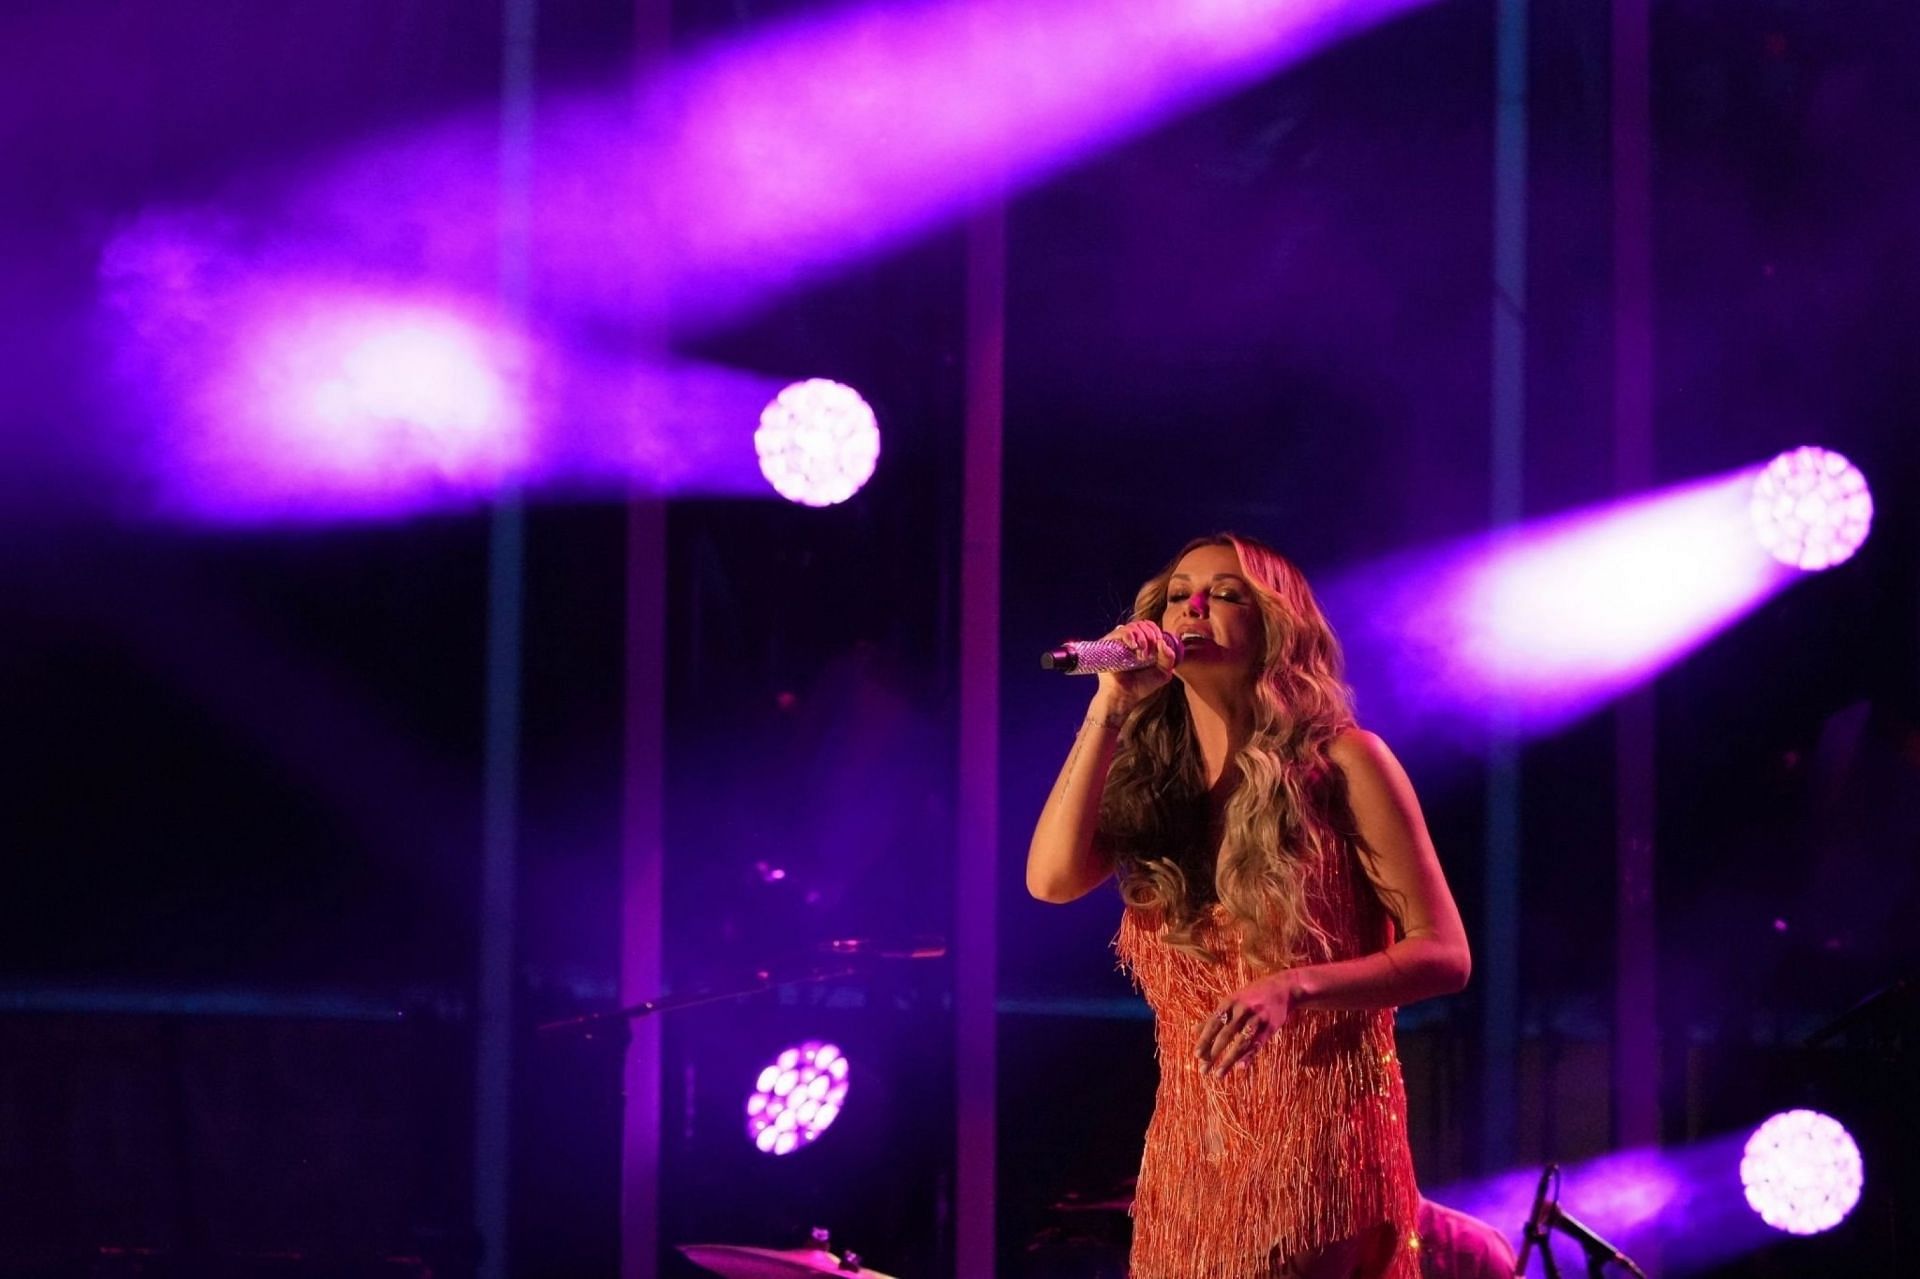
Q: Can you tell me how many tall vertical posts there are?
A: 5